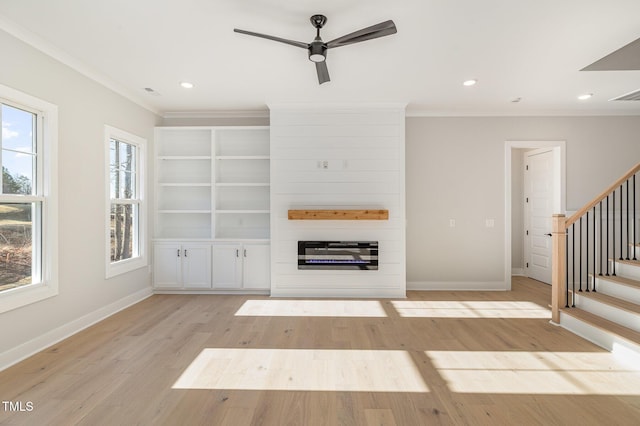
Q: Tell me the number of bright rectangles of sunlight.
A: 4